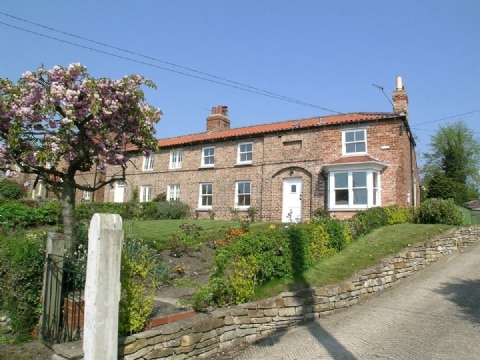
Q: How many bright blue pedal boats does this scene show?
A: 0